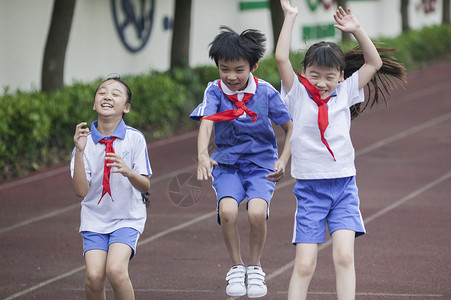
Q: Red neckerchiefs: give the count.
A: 3